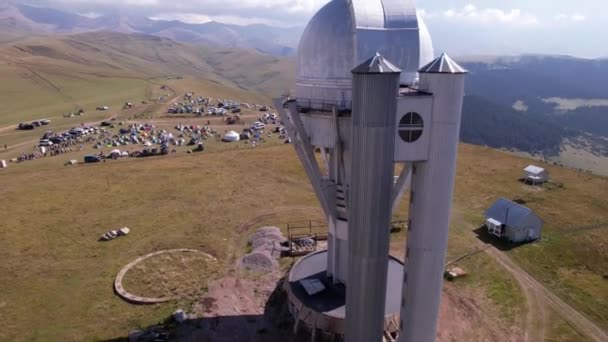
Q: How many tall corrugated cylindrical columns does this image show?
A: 2